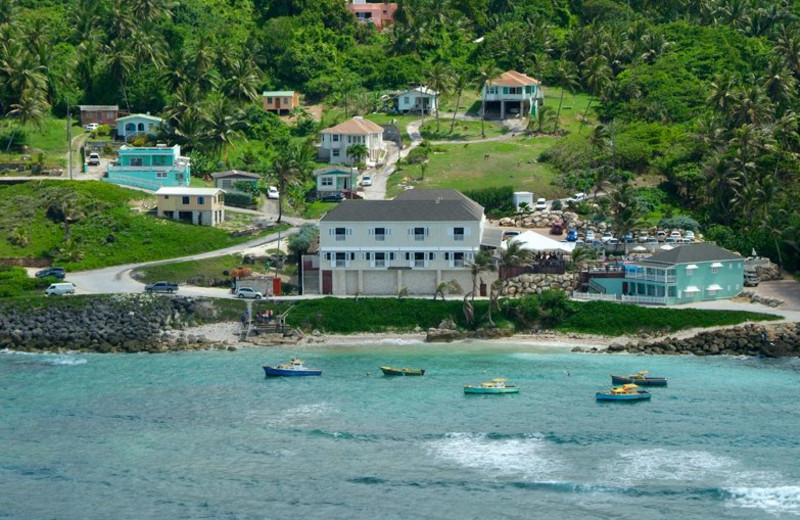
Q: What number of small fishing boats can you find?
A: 5